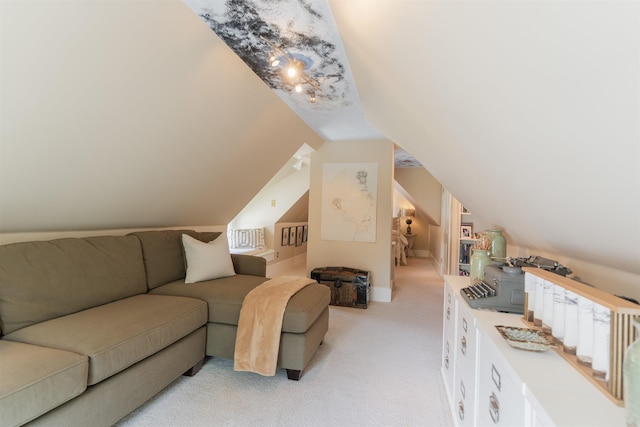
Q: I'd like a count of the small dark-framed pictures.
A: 4